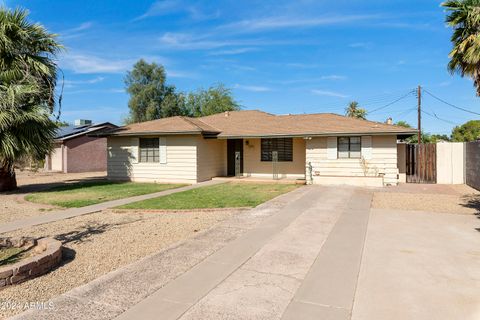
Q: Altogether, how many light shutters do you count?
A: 4